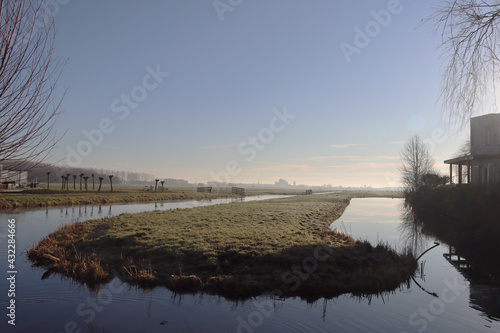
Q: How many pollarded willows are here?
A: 12